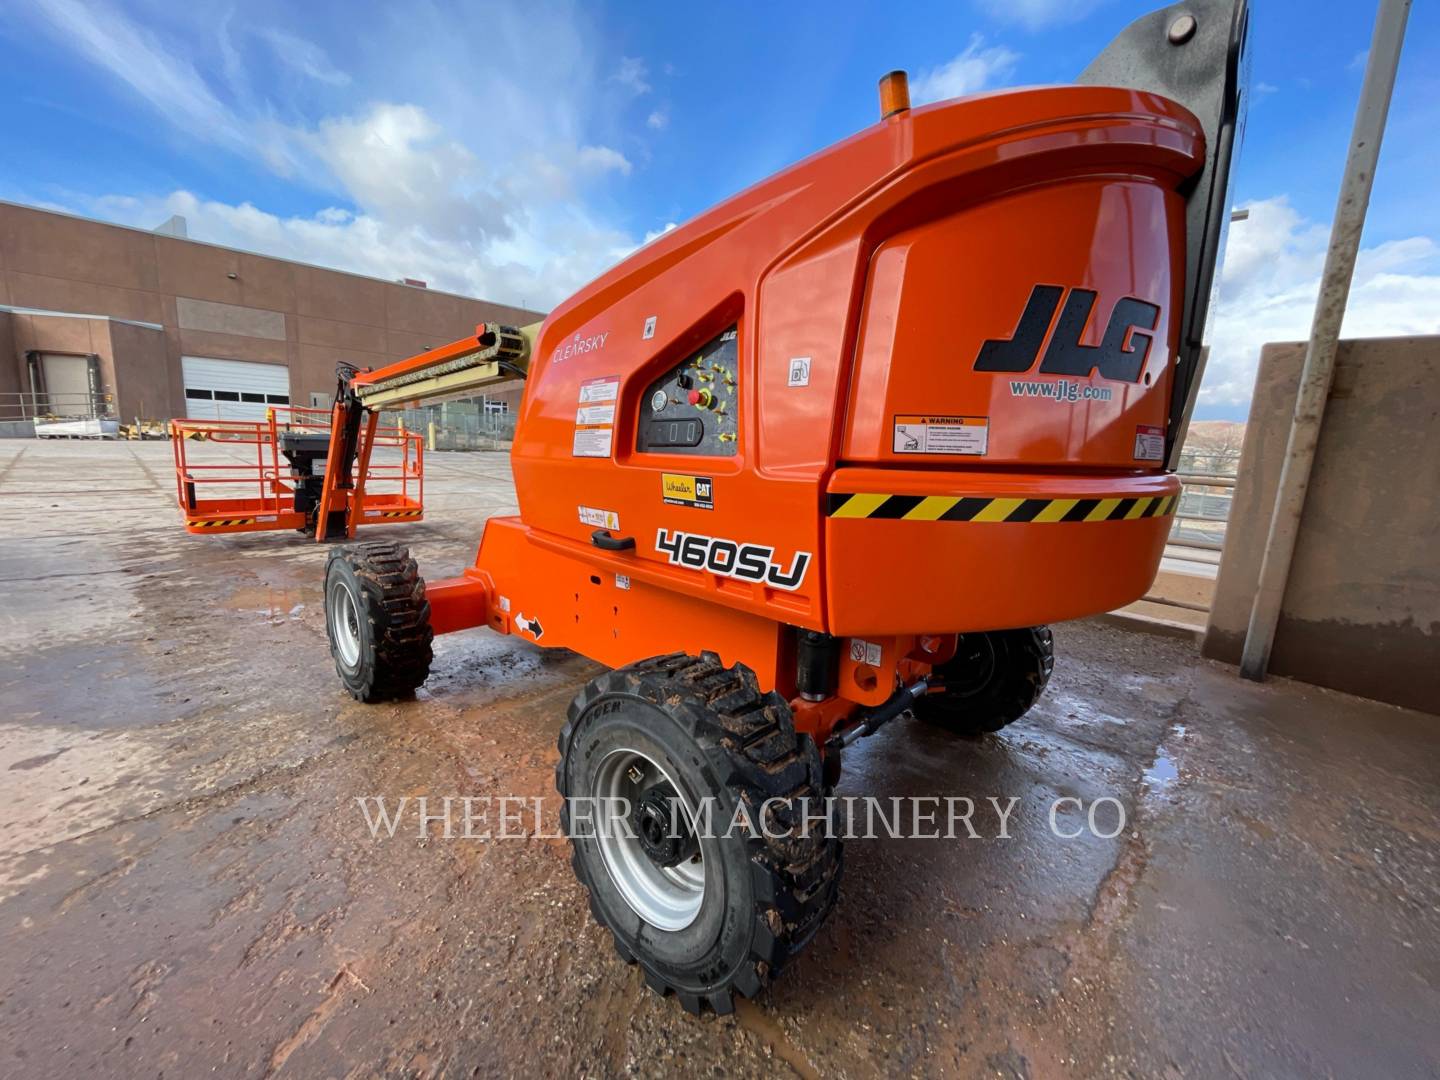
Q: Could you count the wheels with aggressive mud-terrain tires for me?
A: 3